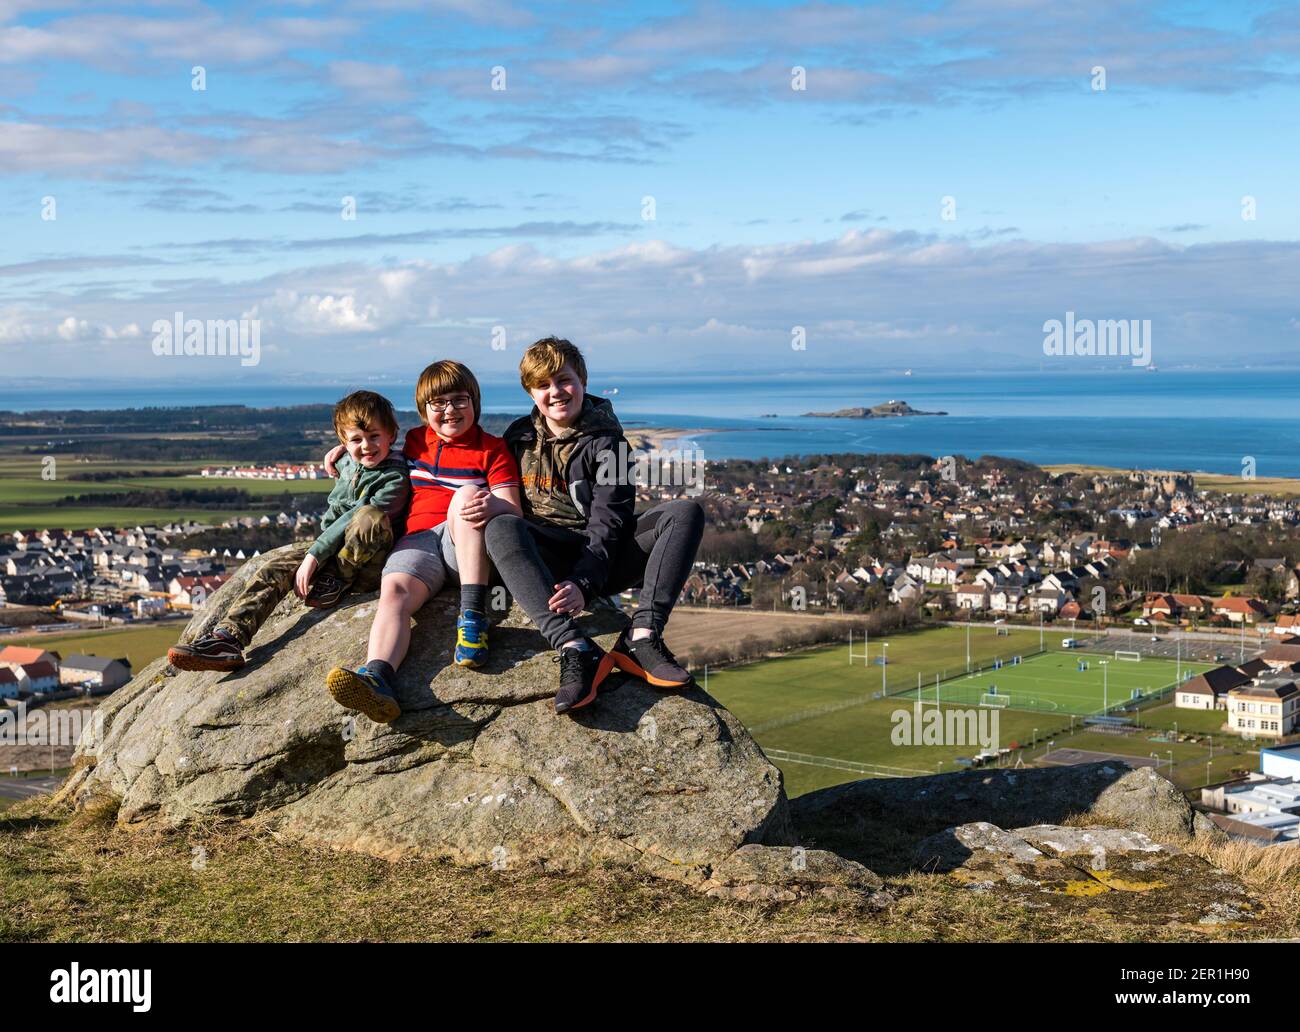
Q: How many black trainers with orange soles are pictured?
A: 2